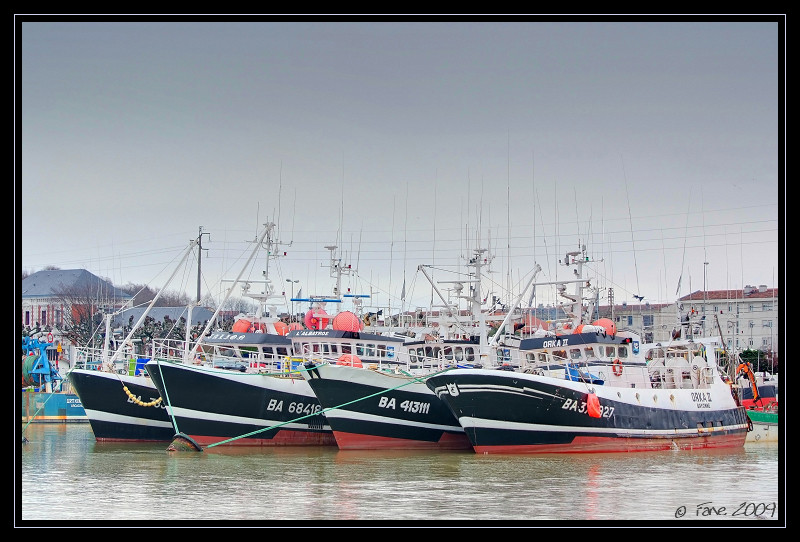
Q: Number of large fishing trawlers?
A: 4